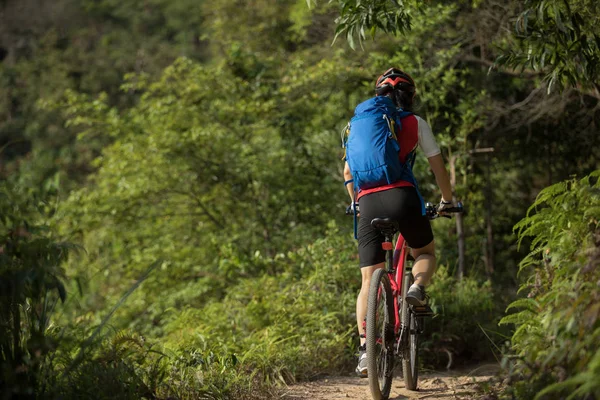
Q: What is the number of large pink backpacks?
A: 0